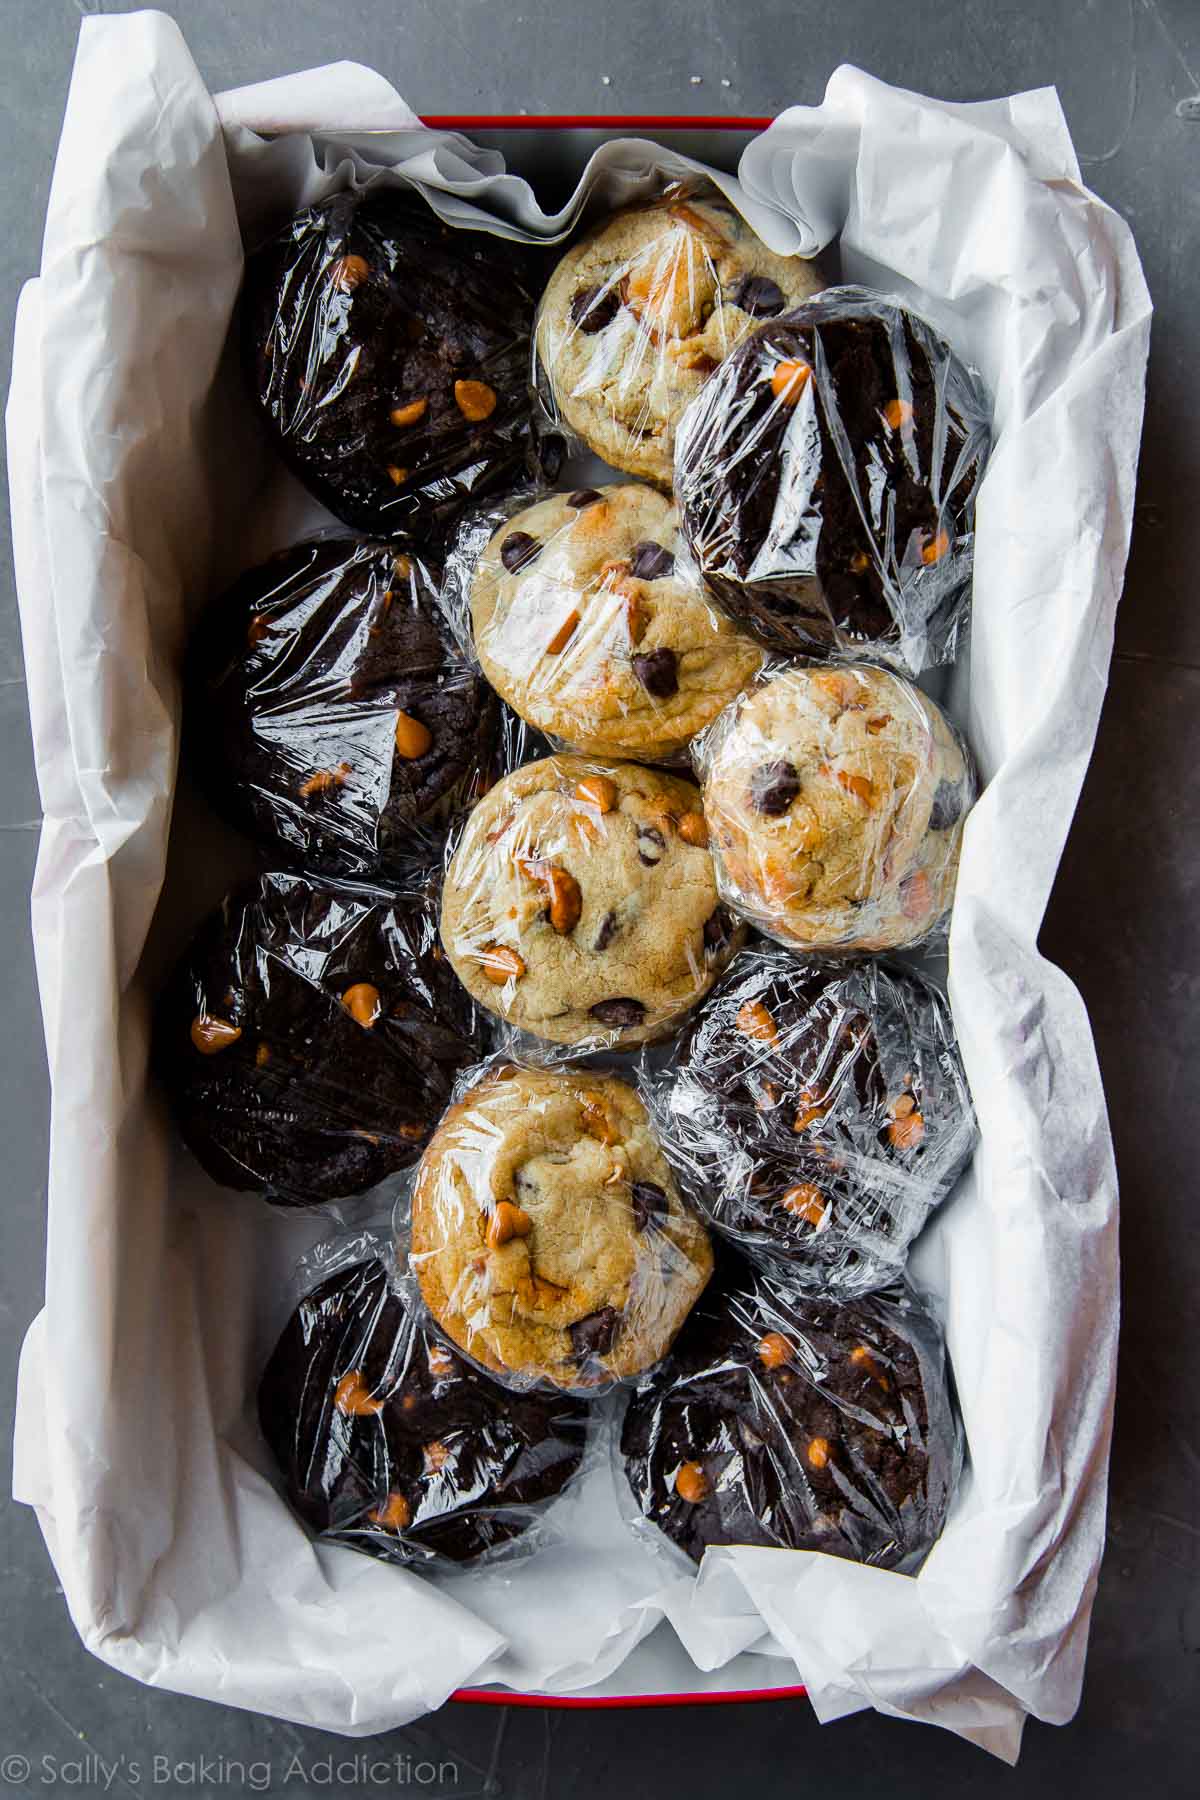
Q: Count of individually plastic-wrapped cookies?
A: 12